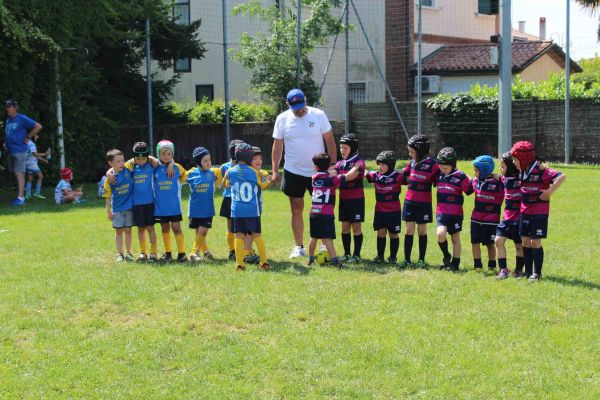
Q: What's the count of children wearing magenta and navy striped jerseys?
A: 8